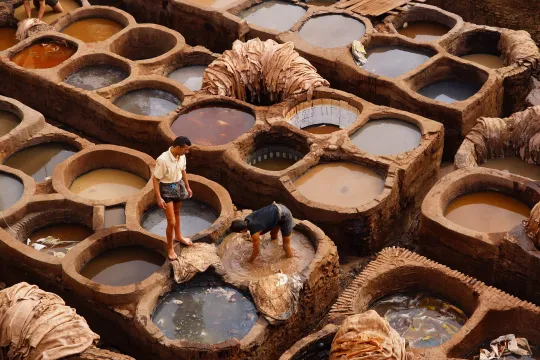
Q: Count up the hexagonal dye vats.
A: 0